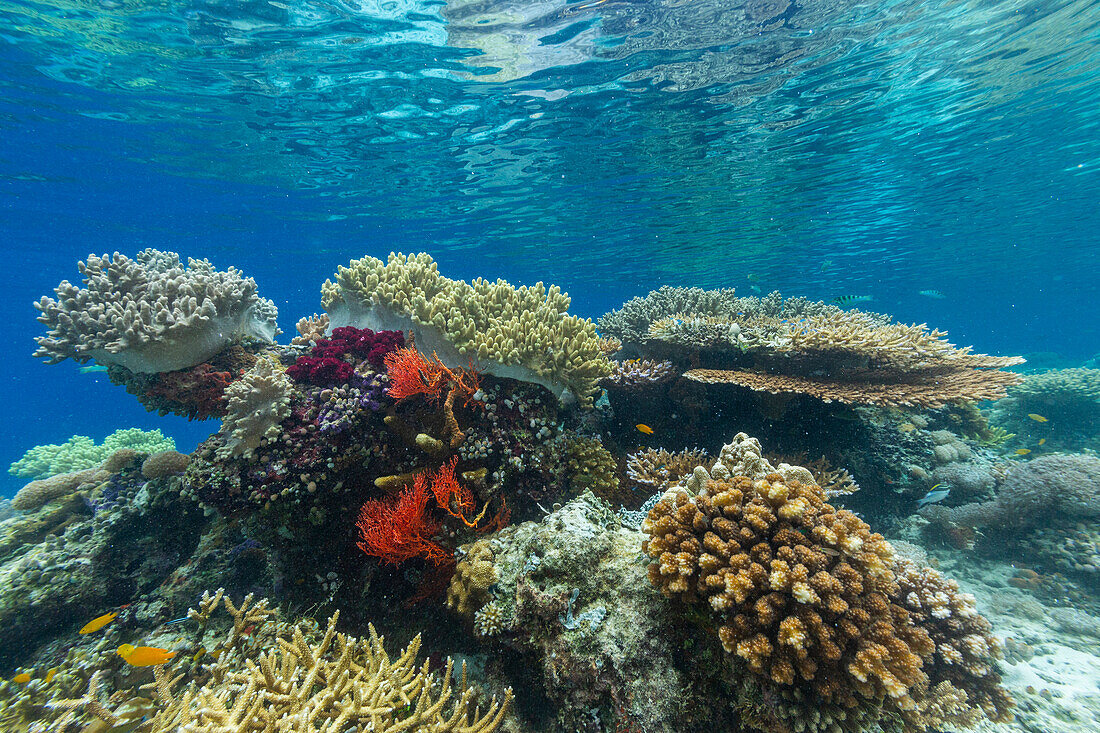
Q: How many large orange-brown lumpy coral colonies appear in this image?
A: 1